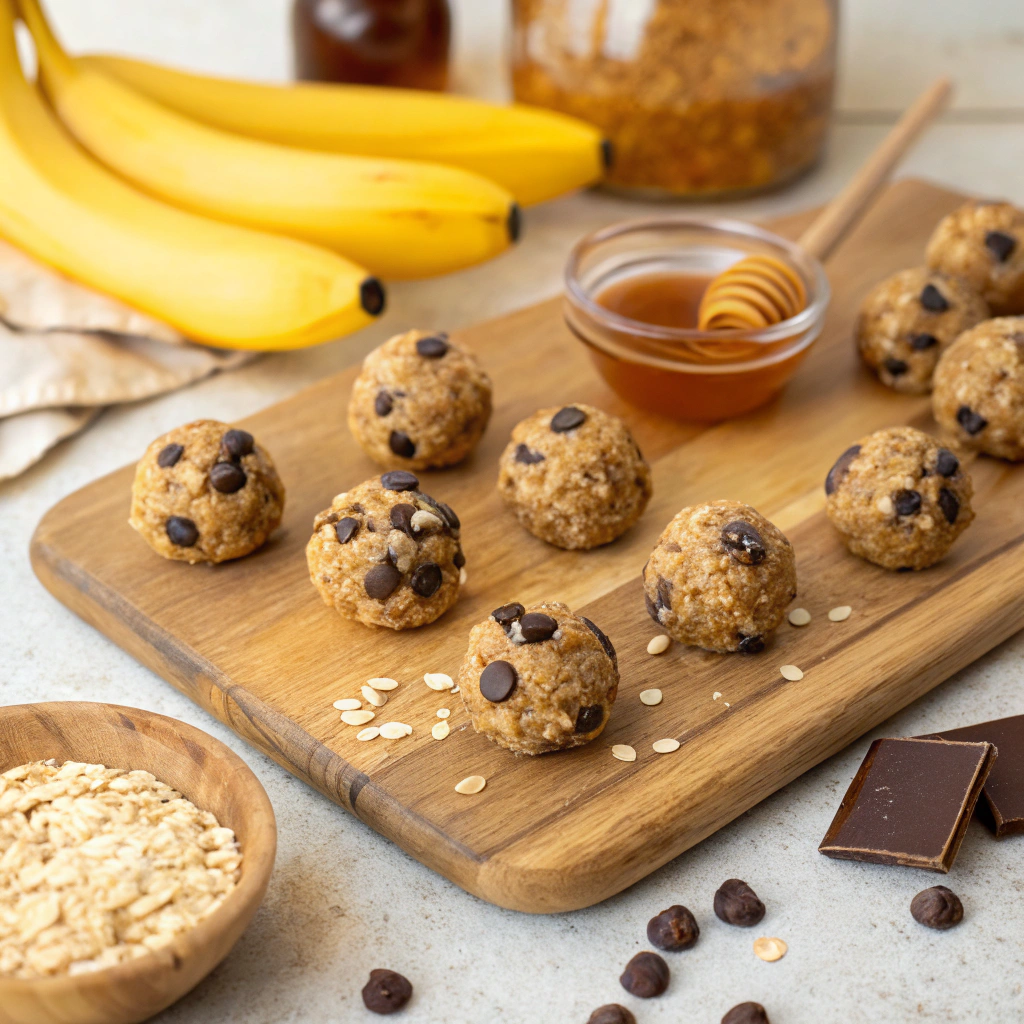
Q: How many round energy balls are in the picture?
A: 10